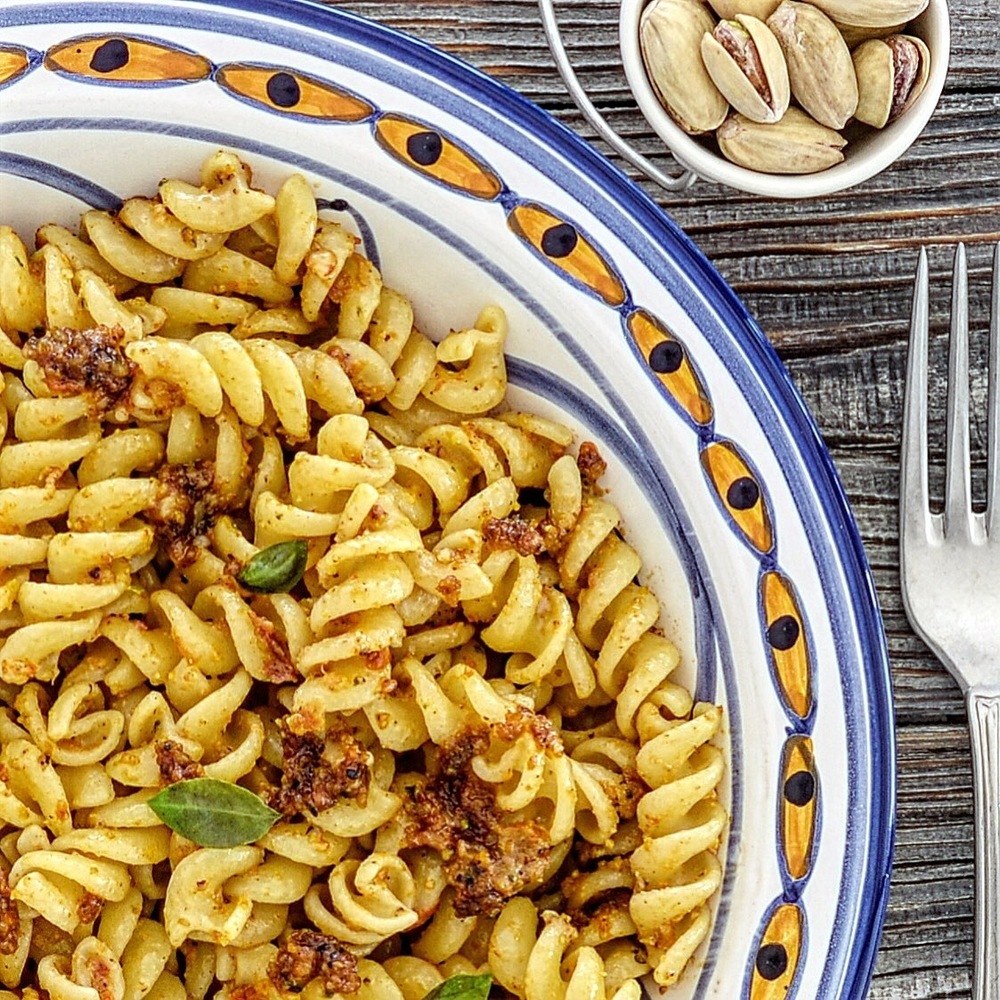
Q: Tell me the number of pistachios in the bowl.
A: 8